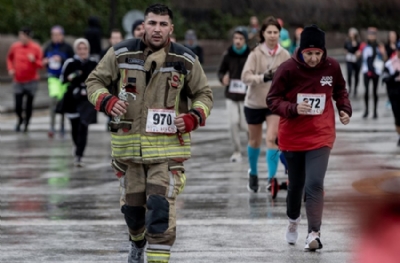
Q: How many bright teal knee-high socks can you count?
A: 2